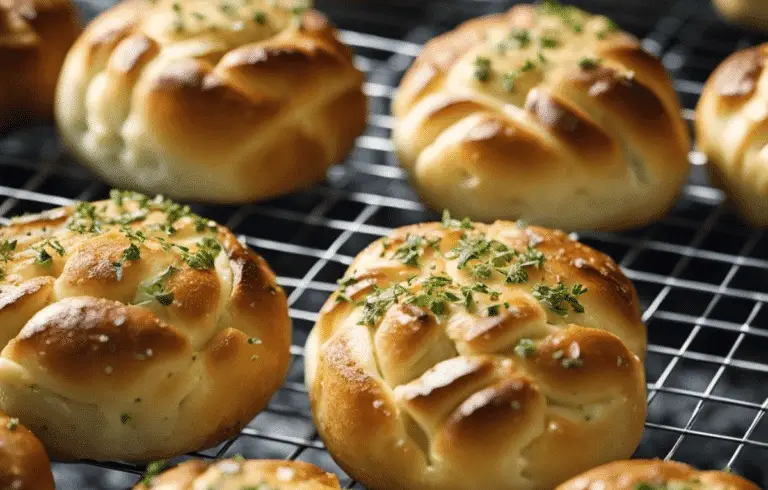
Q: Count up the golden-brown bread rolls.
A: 10